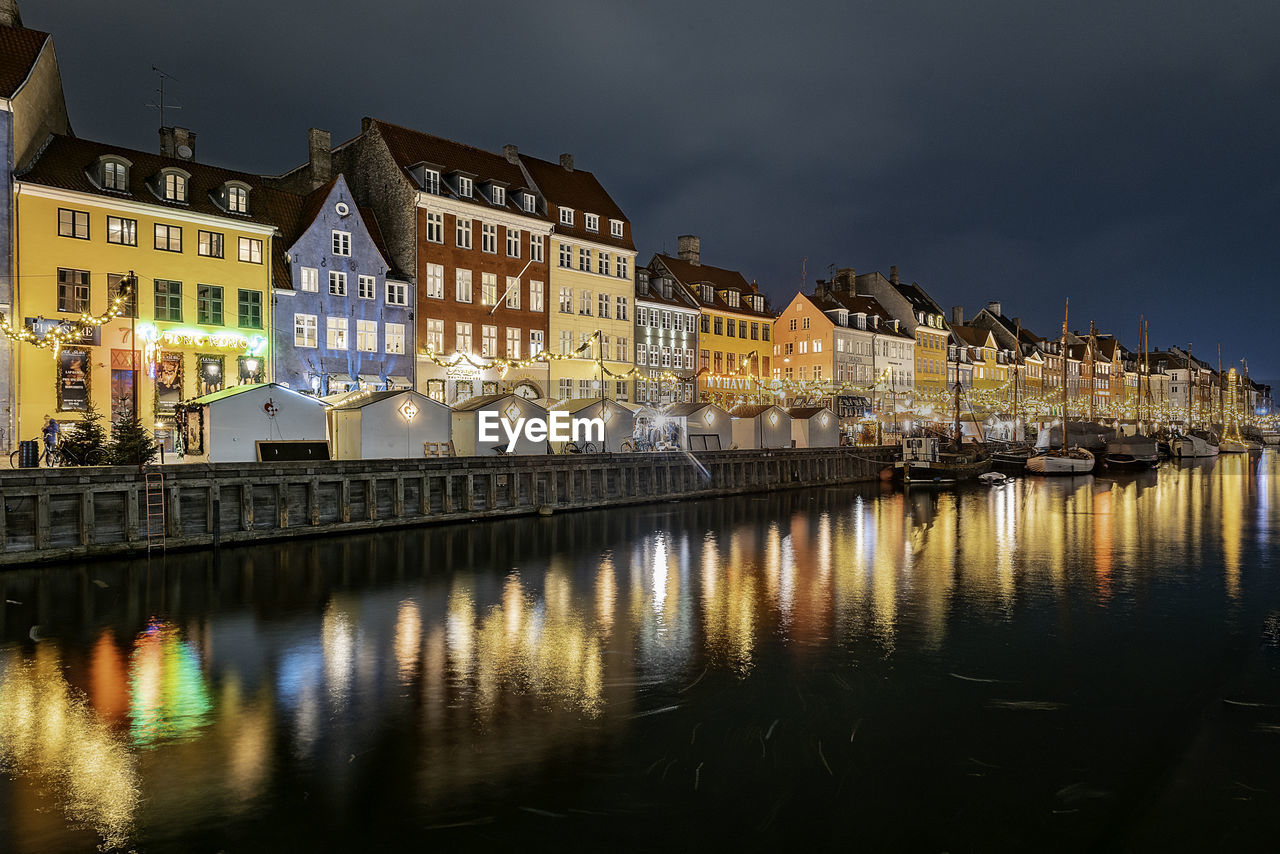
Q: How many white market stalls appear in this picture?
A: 7